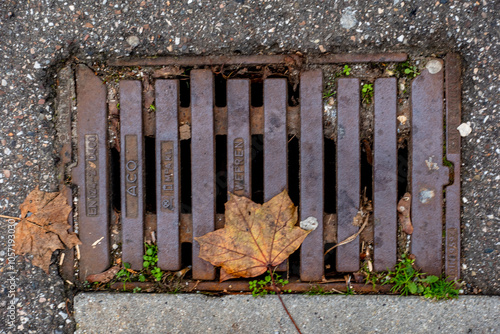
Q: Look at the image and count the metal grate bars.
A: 10